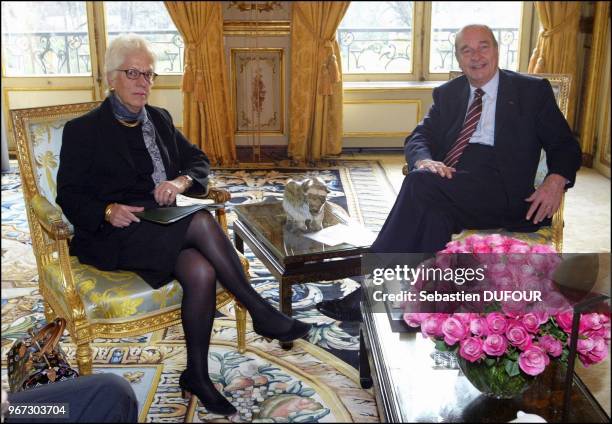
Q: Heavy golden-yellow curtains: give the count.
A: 3